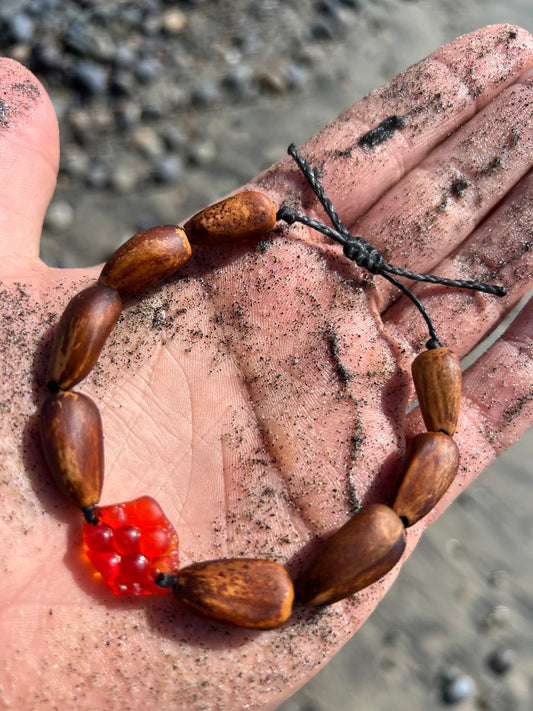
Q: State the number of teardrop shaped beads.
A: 8